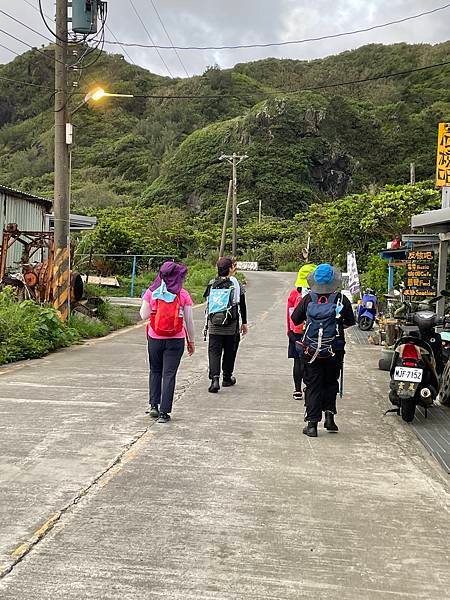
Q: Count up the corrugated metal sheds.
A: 1